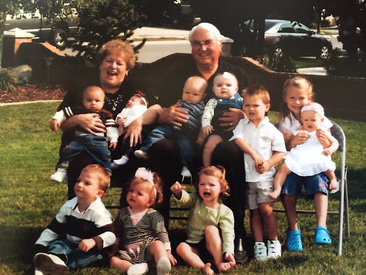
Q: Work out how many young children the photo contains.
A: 10